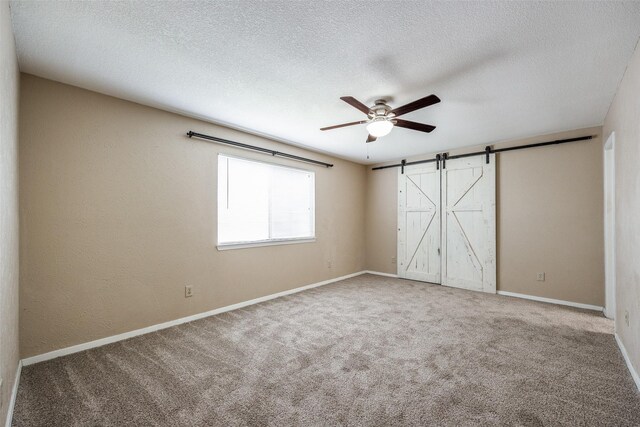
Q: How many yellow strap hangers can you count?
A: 0